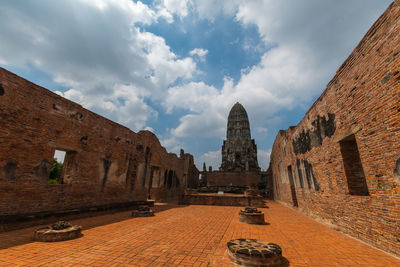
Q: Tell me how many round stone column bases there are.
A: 4